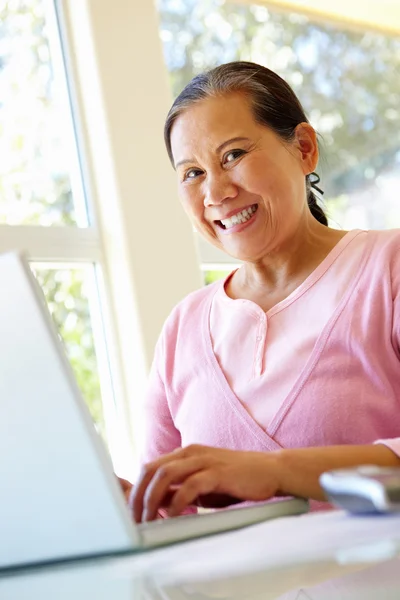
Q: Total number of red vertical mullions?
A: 0